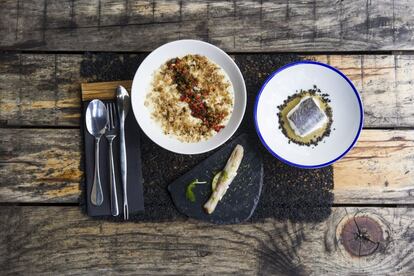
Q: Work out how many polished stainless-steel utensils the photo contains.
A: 3